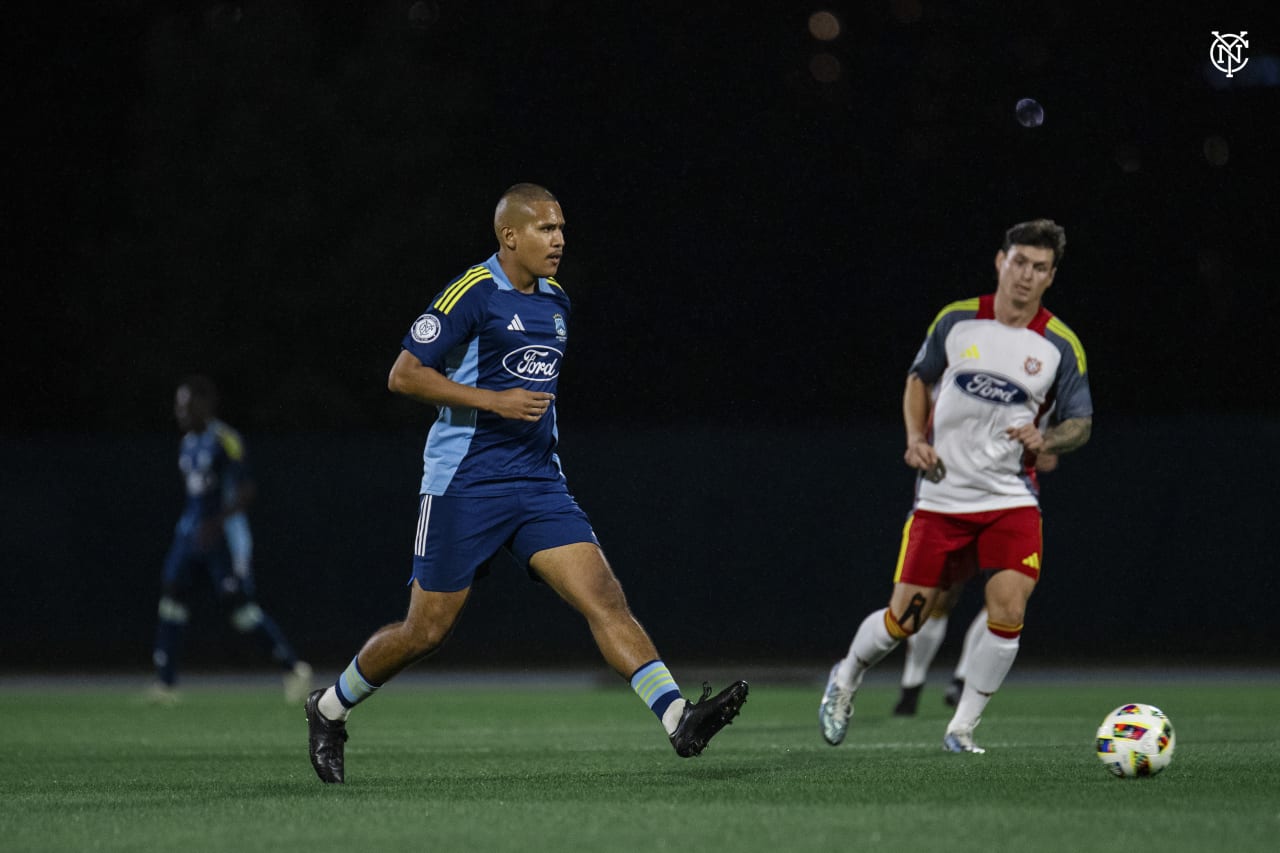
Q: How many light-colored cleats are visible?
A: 4